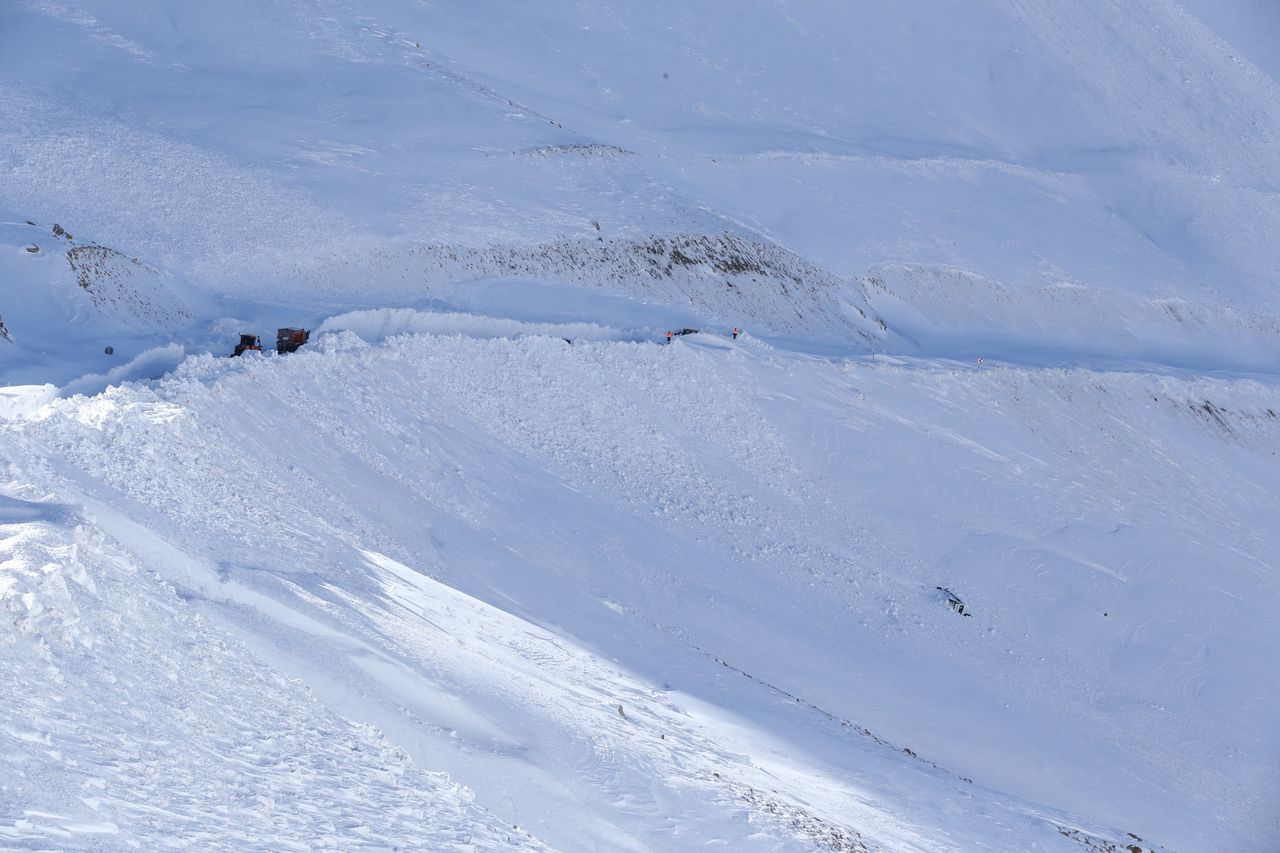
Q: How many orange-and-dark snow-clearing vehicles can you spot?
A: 2